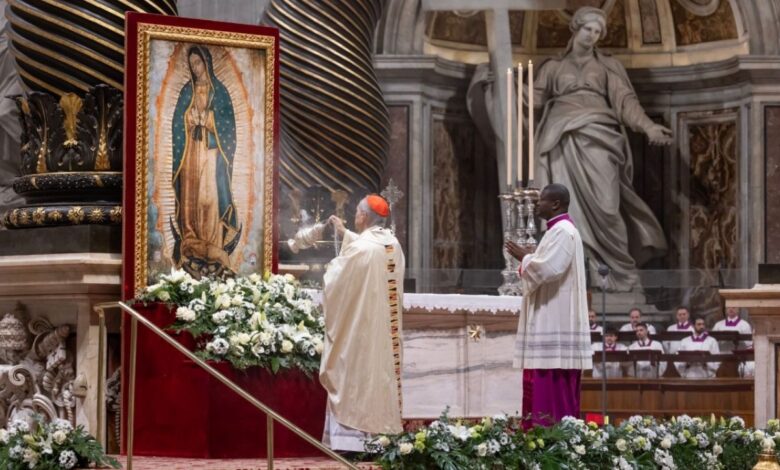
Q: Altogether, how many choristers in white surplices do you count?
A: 7